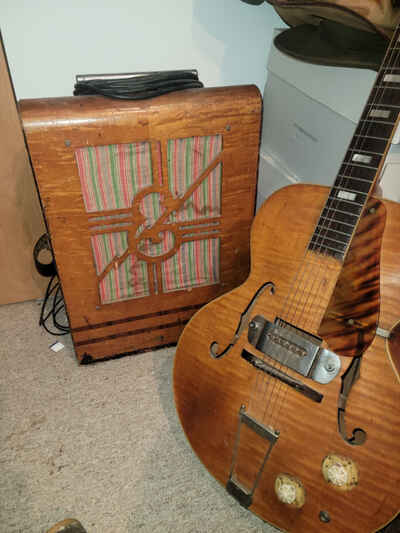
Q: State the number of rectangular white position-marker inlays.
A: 4